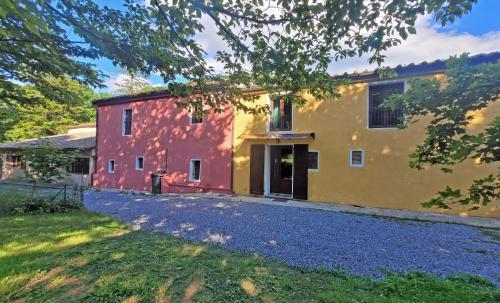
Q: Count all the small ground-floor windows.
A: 5